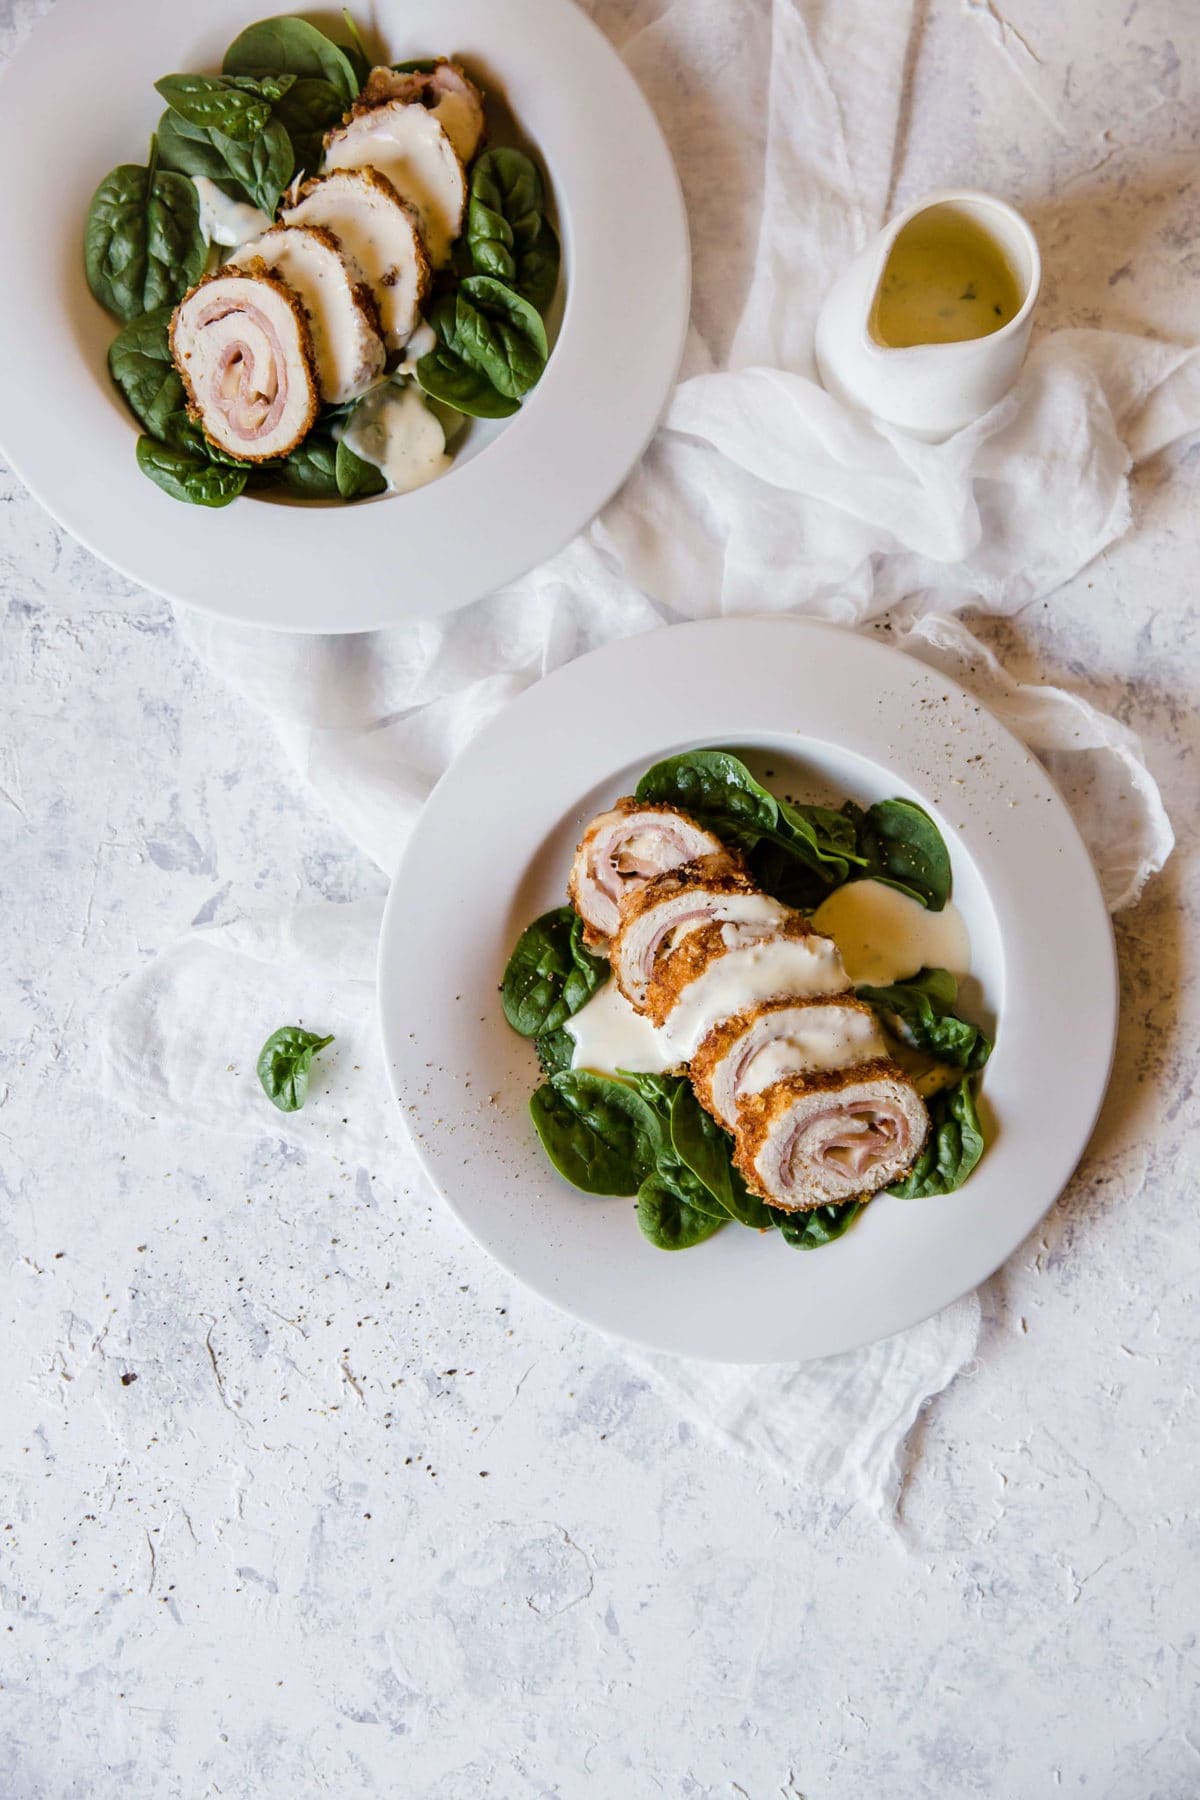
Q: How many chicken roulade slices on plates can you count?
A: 10